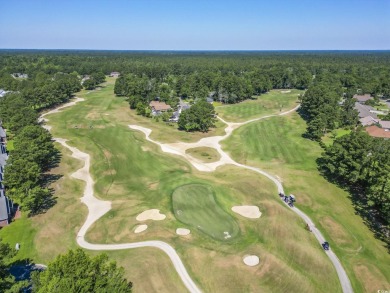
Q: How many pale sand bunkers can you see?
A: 5